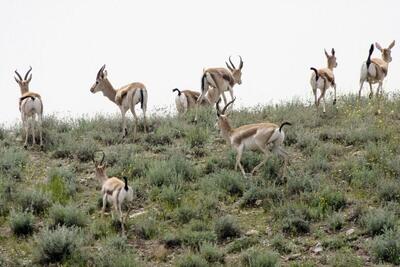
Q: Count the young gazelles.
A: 2